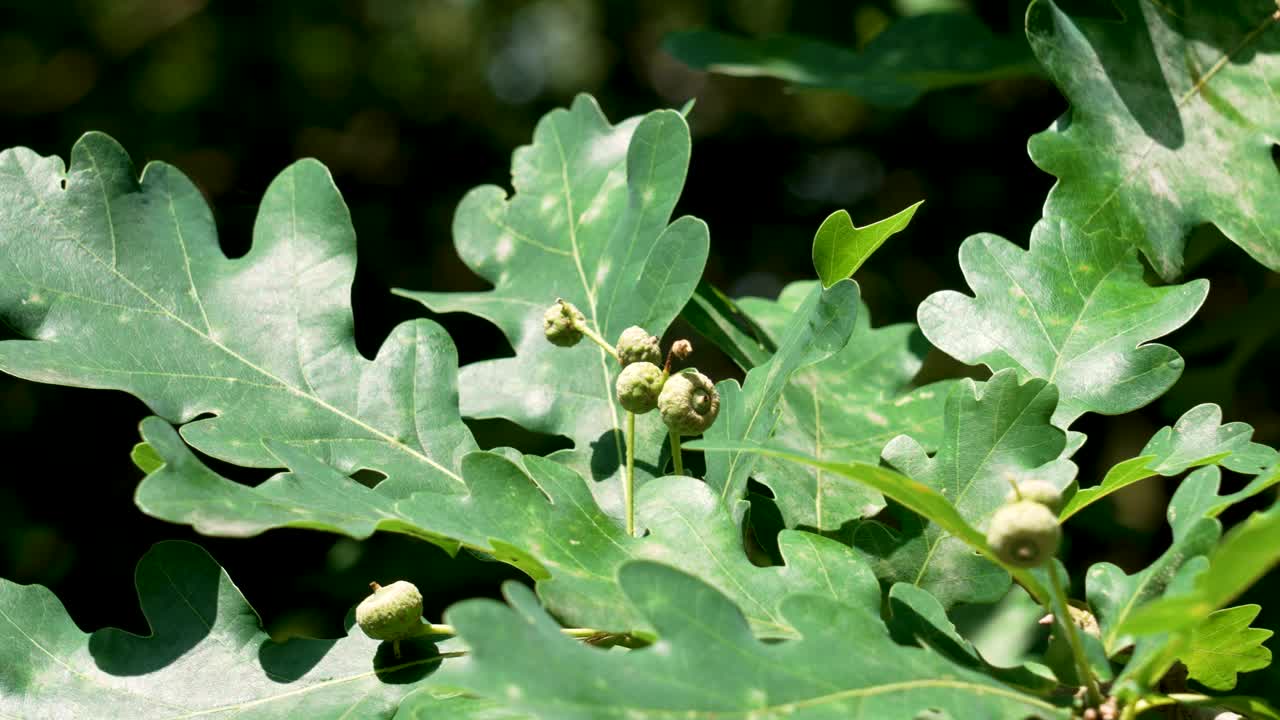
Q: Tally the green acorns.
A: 7